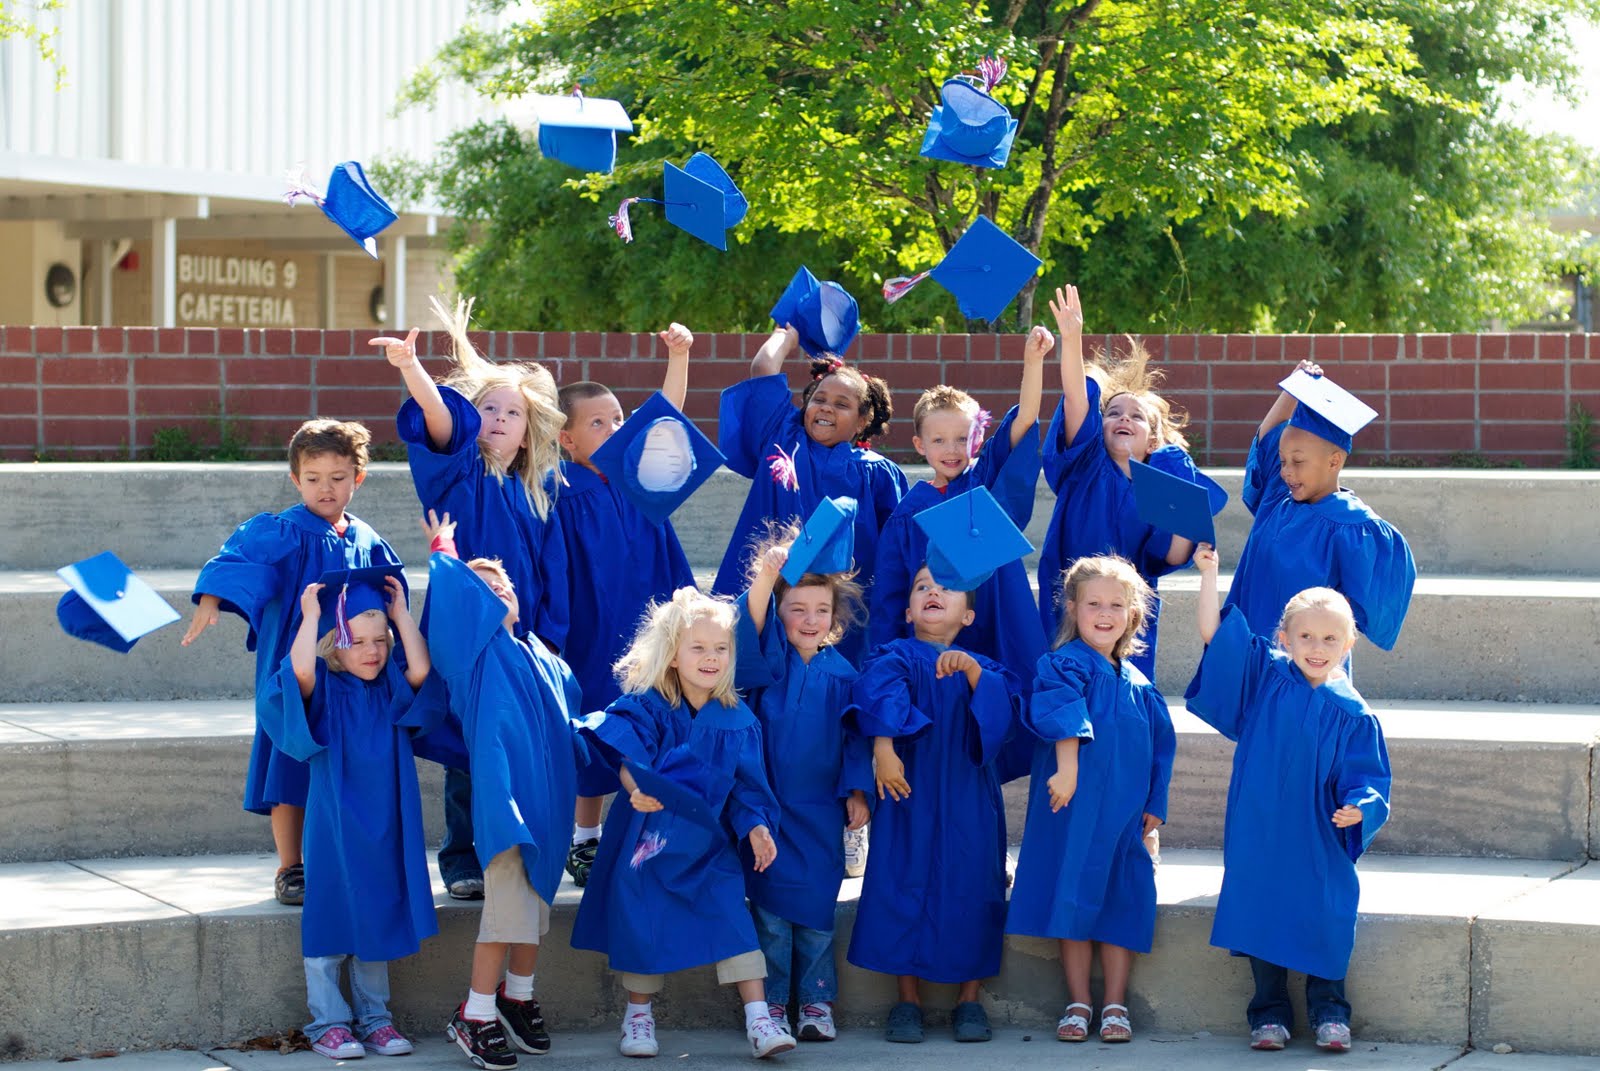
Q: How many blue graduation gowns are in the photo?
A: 14